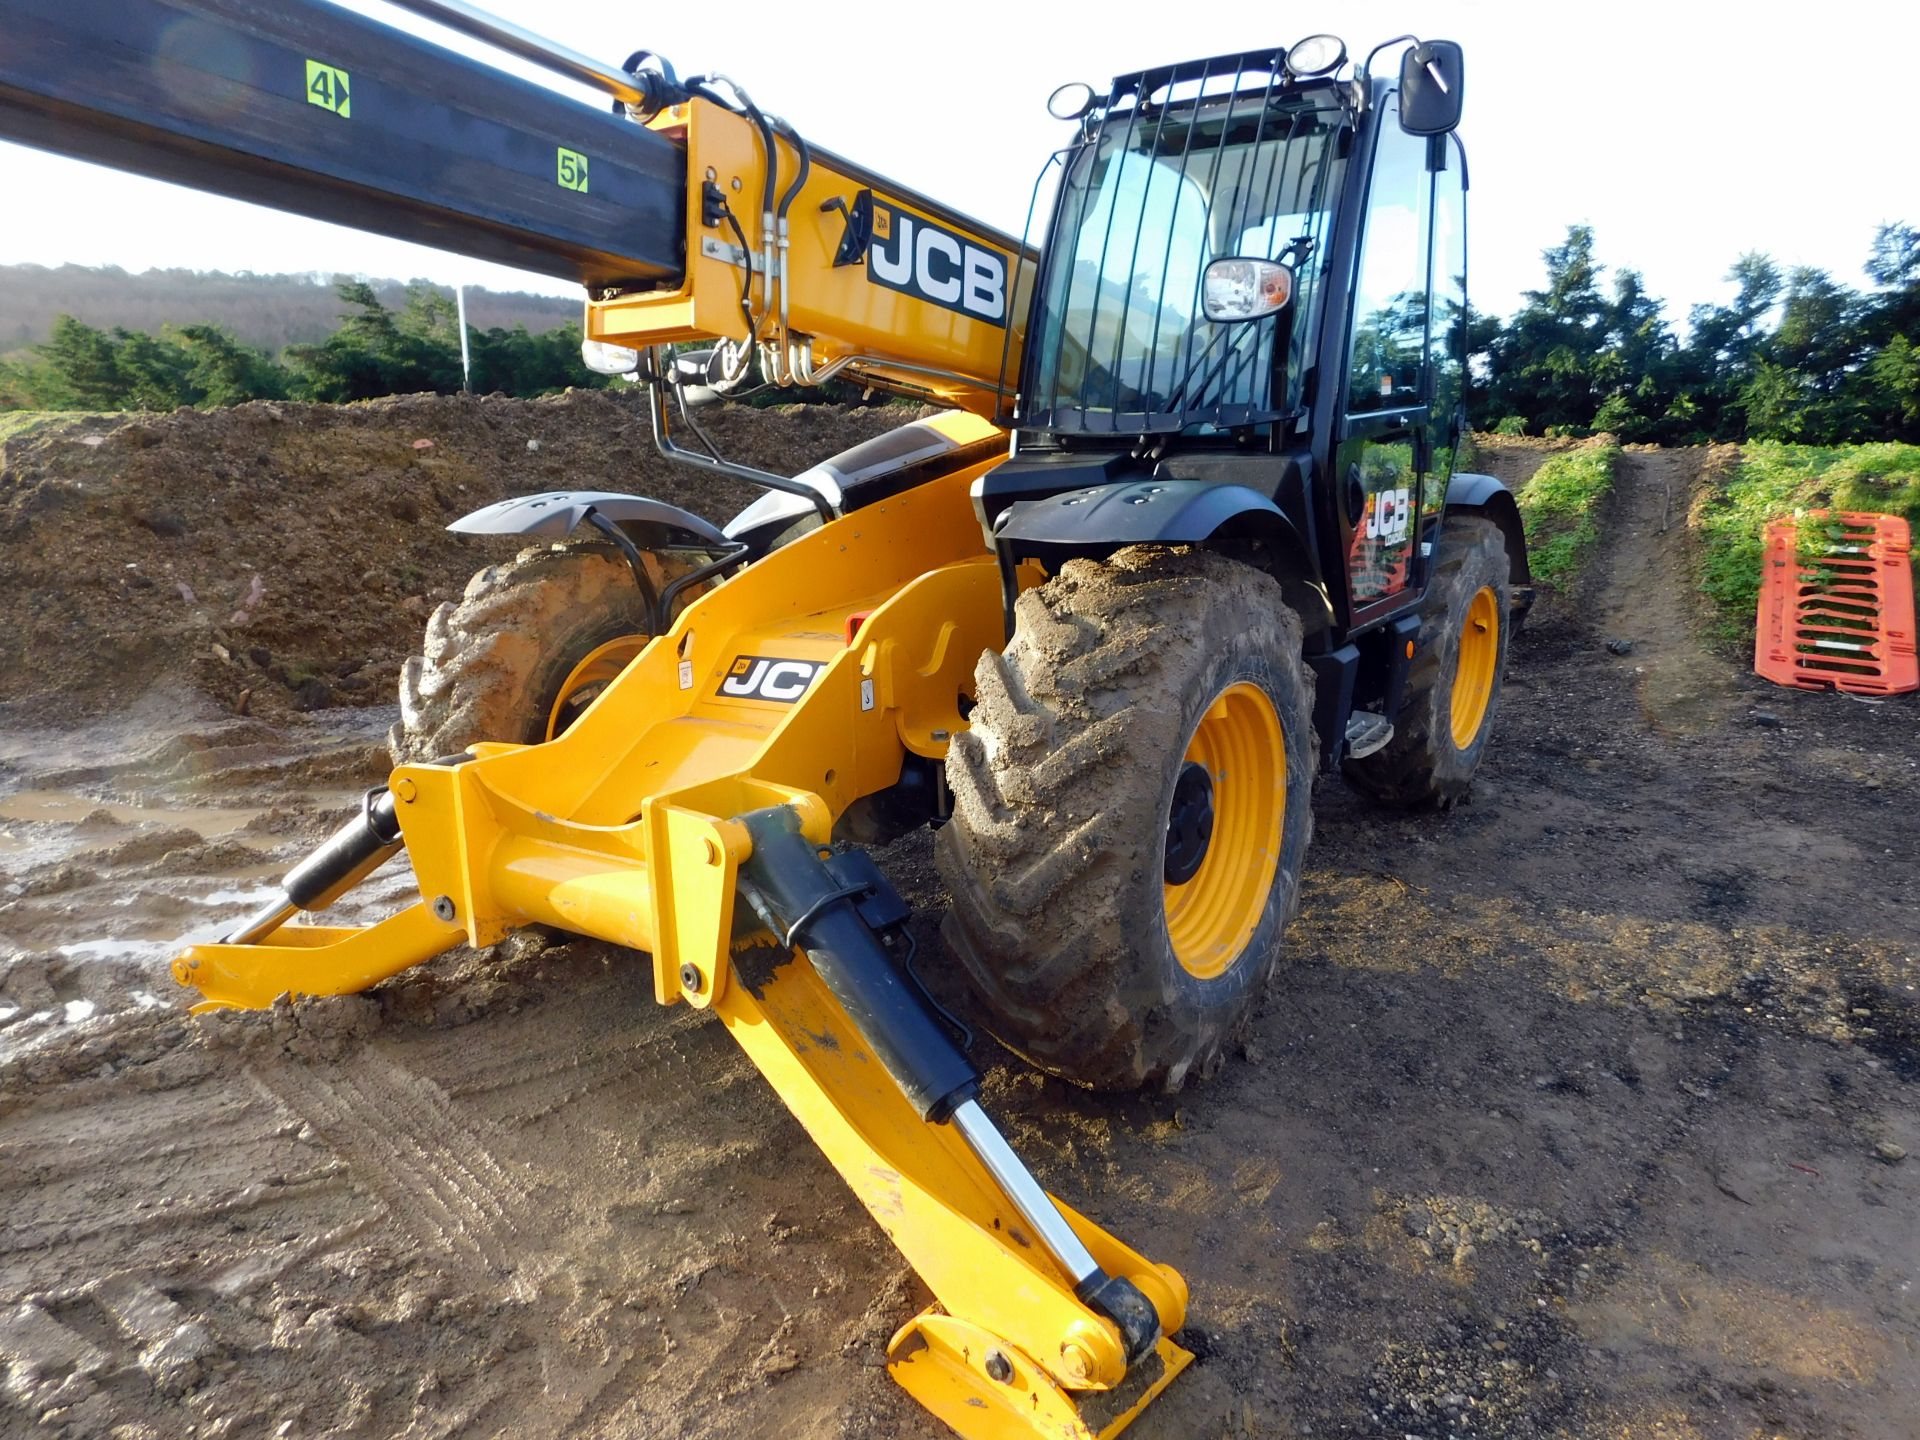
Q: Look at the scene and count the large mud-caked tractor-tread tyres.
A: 3